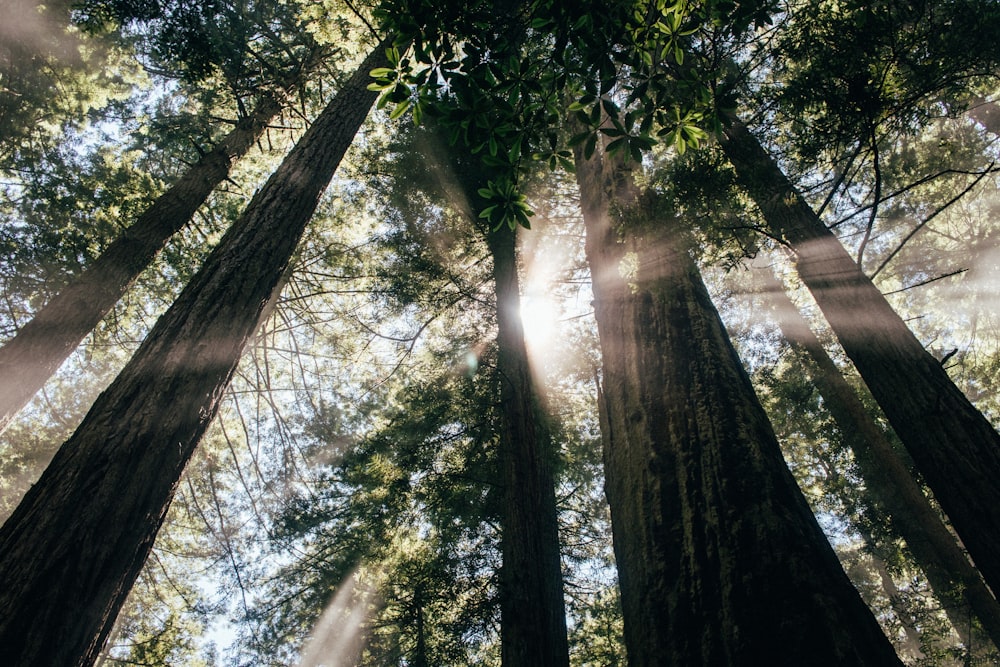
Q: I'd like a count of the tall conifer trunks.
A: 6